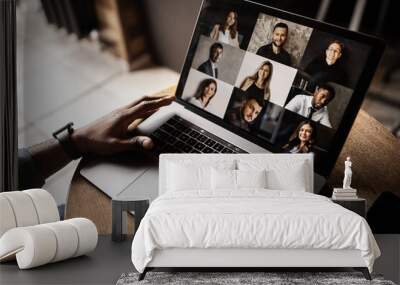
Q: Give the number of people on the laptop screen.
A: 9